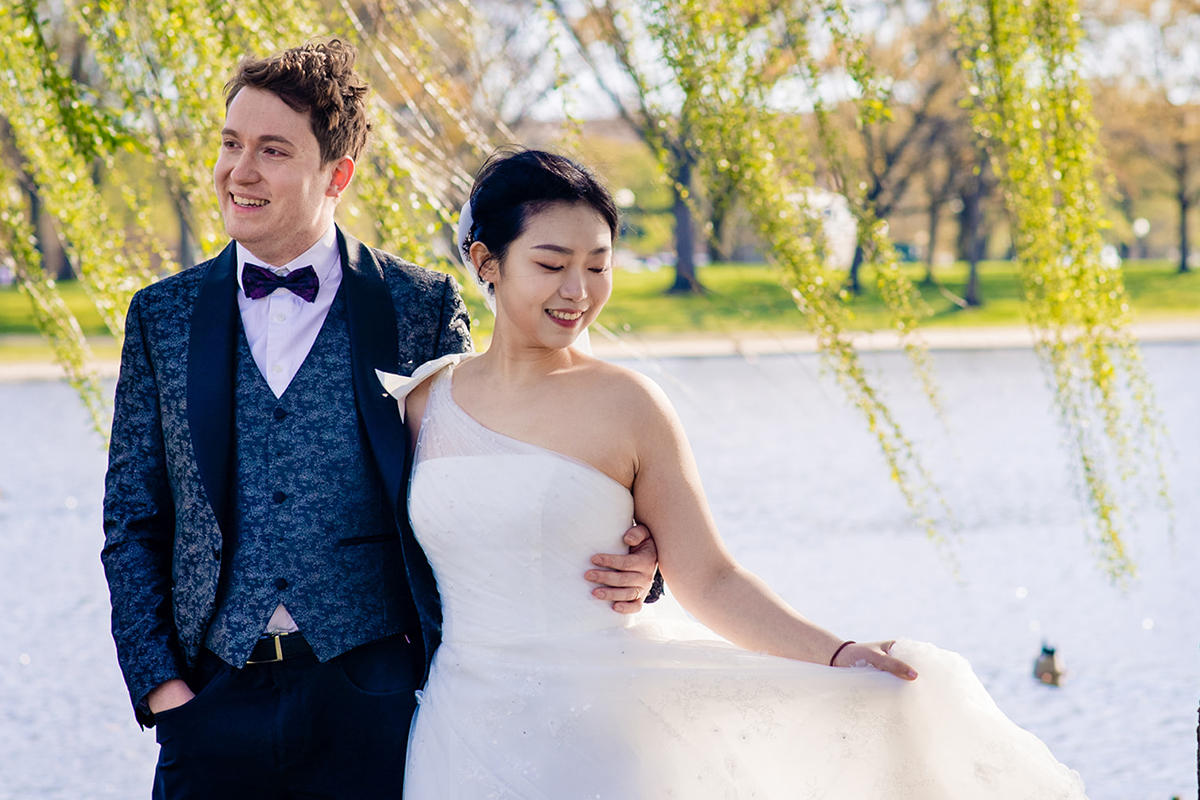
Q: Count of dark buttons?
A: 3